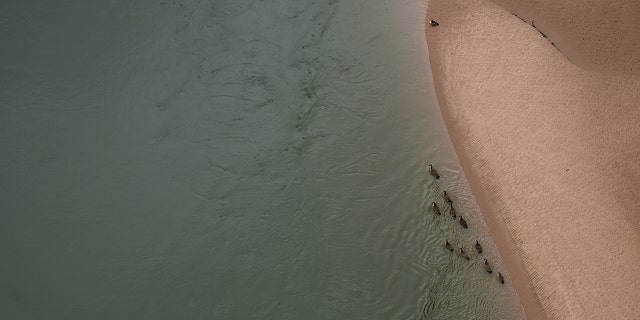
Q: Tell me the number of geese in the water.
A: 10